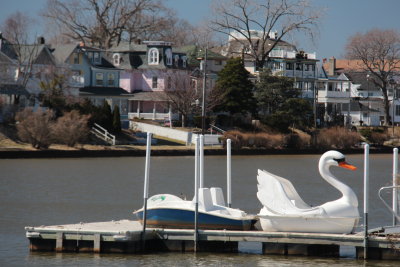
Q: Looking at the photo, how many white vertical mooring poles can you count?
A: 6